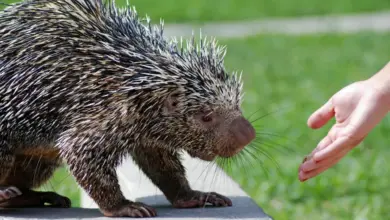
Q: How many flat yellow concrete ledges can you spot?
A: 0